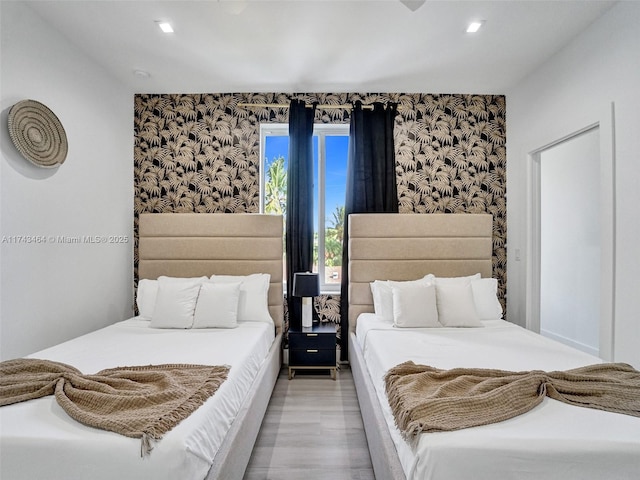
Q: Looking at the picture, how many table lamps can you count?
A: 1